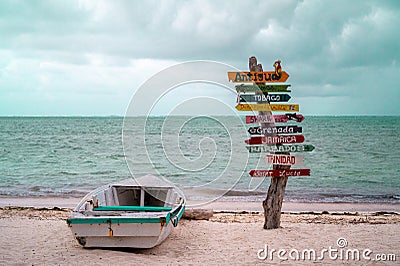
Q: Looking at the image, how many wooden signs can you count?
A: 10